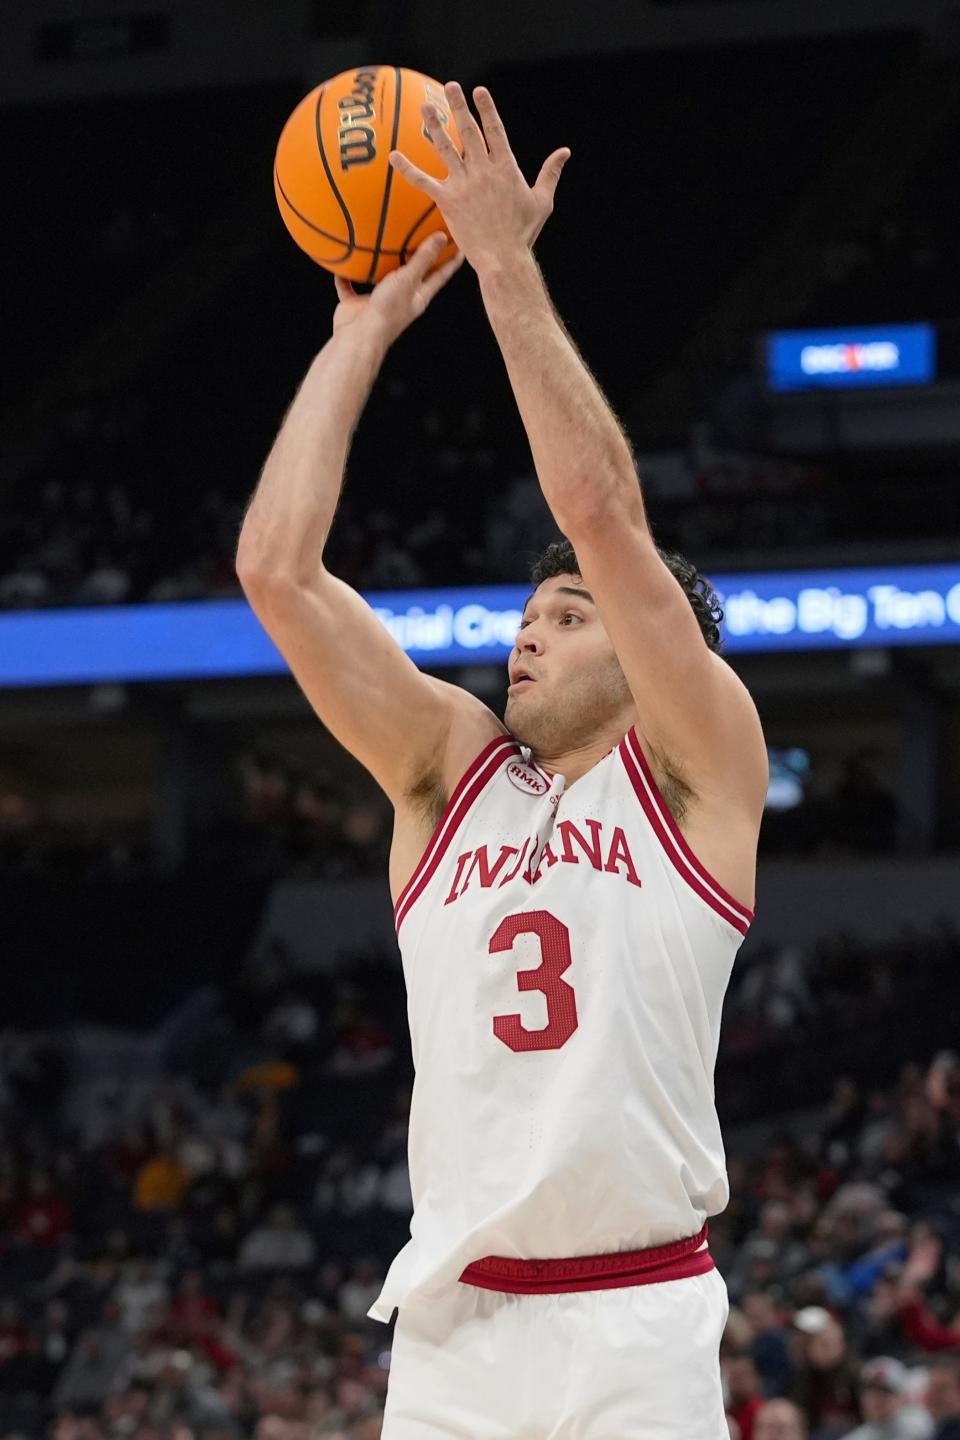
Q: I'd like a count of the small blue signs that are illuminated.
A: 1